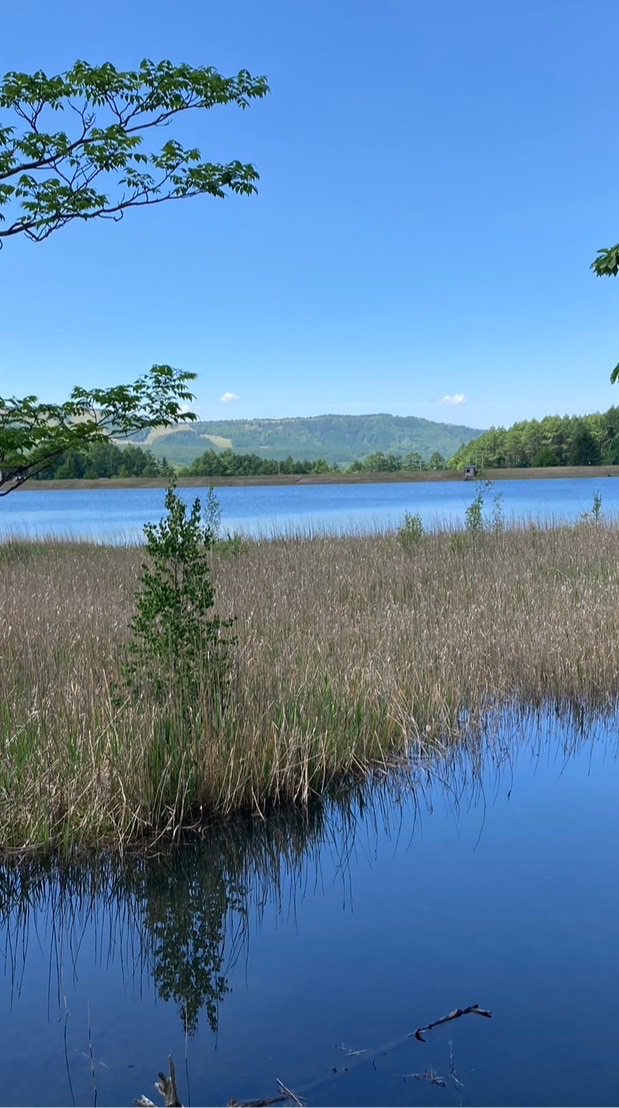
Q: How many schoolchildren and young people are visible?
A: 0